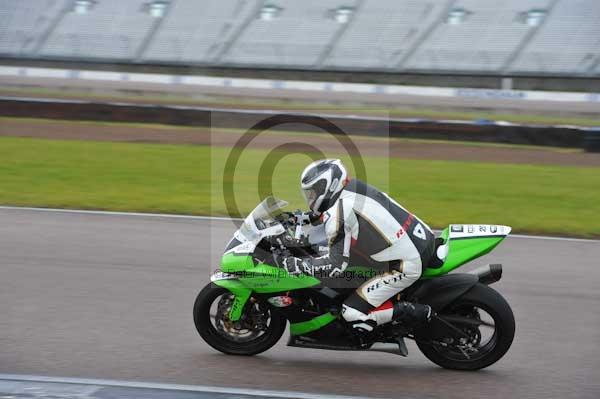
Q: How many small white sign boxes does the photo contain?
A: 6